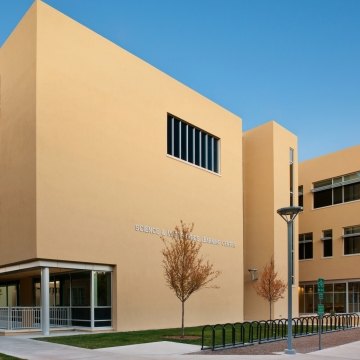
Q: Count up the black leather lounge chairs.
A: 0